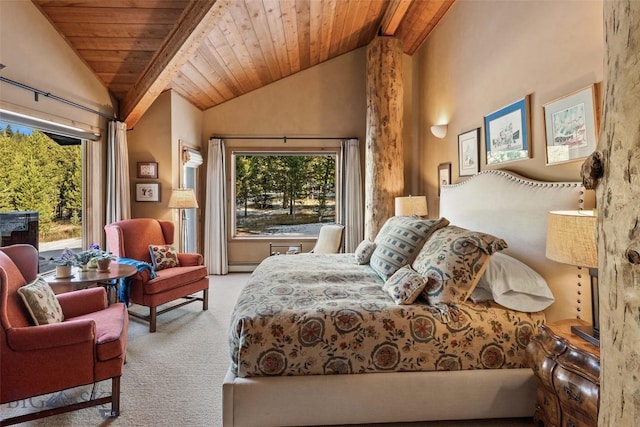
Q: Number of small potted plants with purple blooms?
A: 2